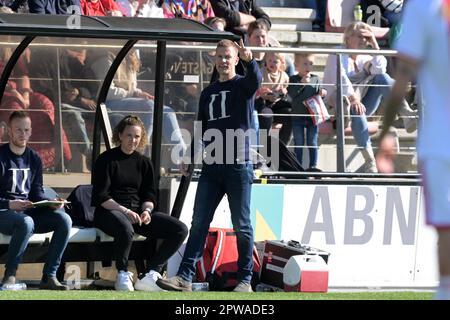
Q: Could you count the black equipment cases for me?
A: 1